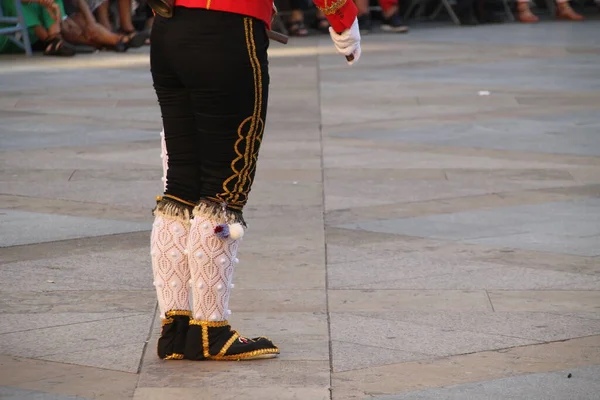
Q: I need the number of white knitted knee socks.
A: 2